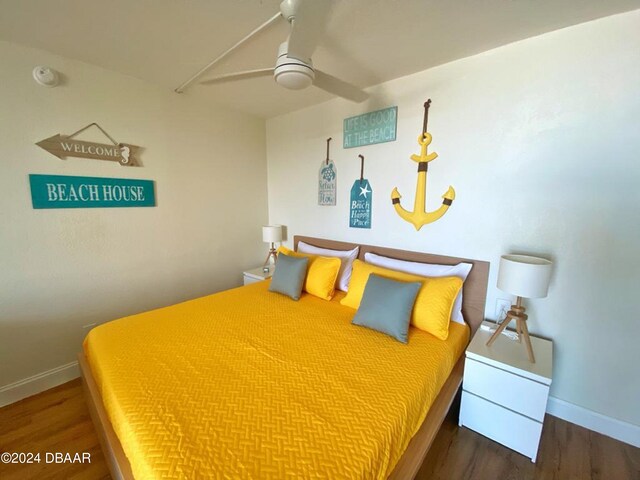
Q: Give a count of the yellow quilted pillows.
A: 2